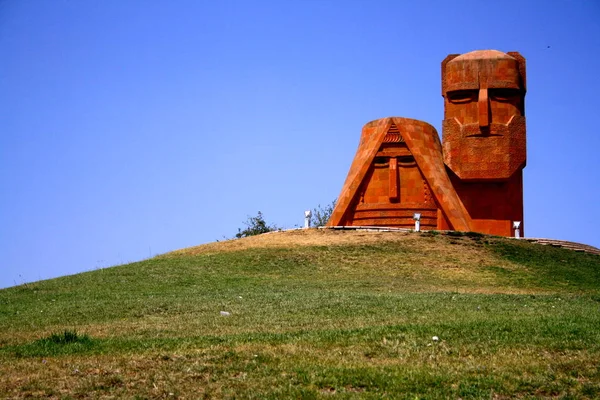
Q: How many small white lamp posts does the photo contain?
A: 3